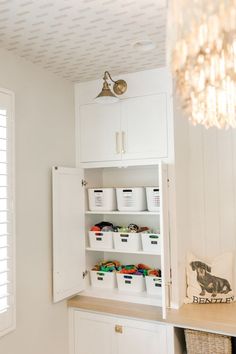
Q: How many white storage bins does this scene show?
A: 9